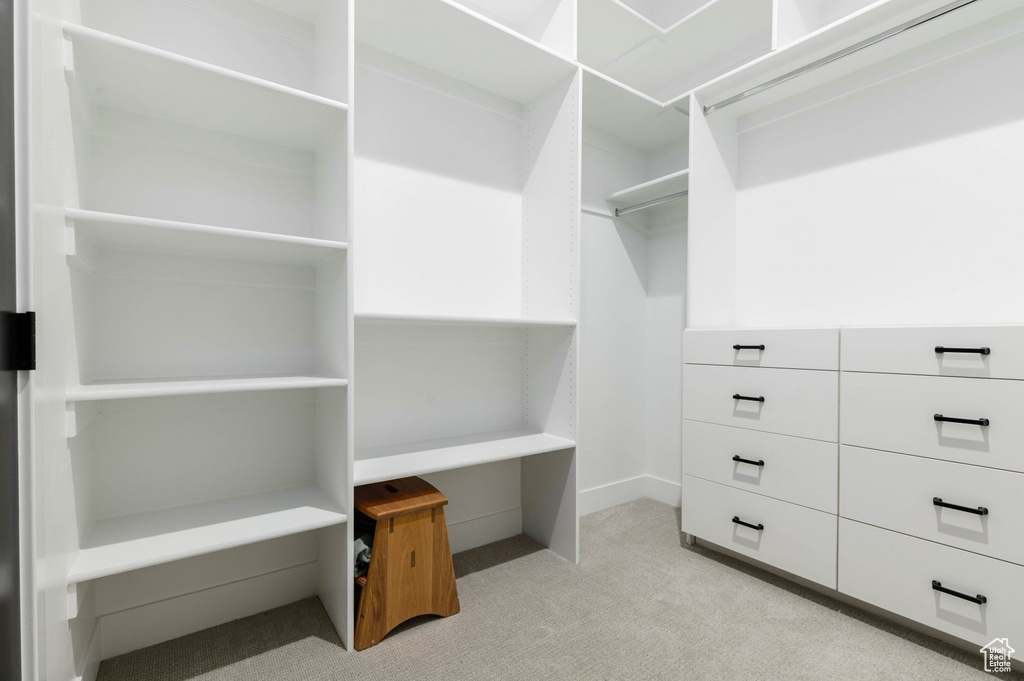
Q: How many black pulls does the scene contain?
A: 8